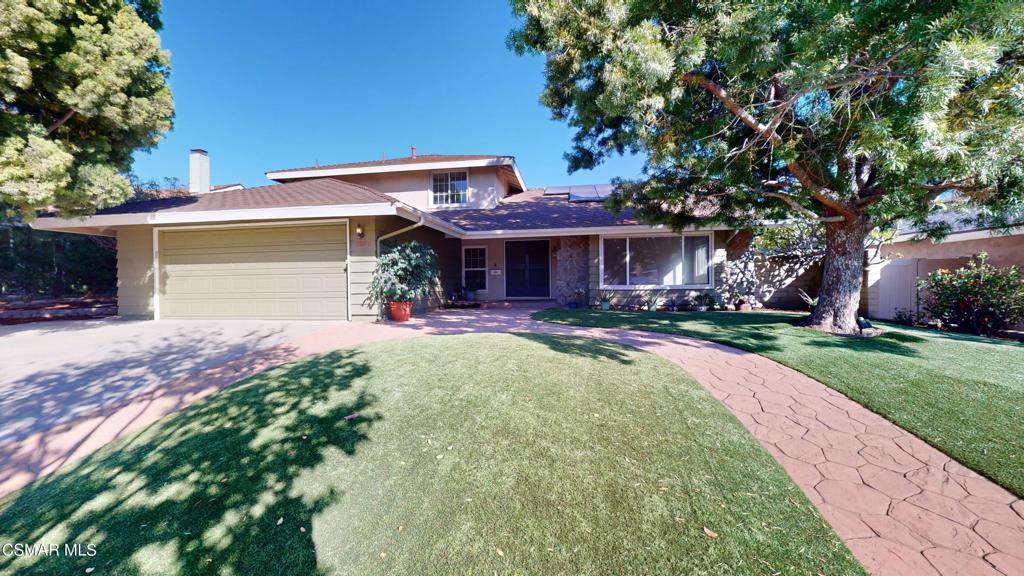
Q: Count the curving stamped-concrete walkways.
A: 1